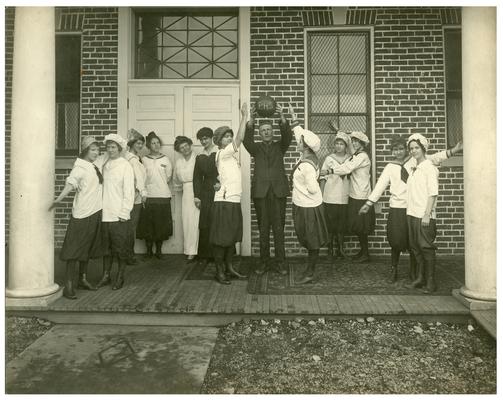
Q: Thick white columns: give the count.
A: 2